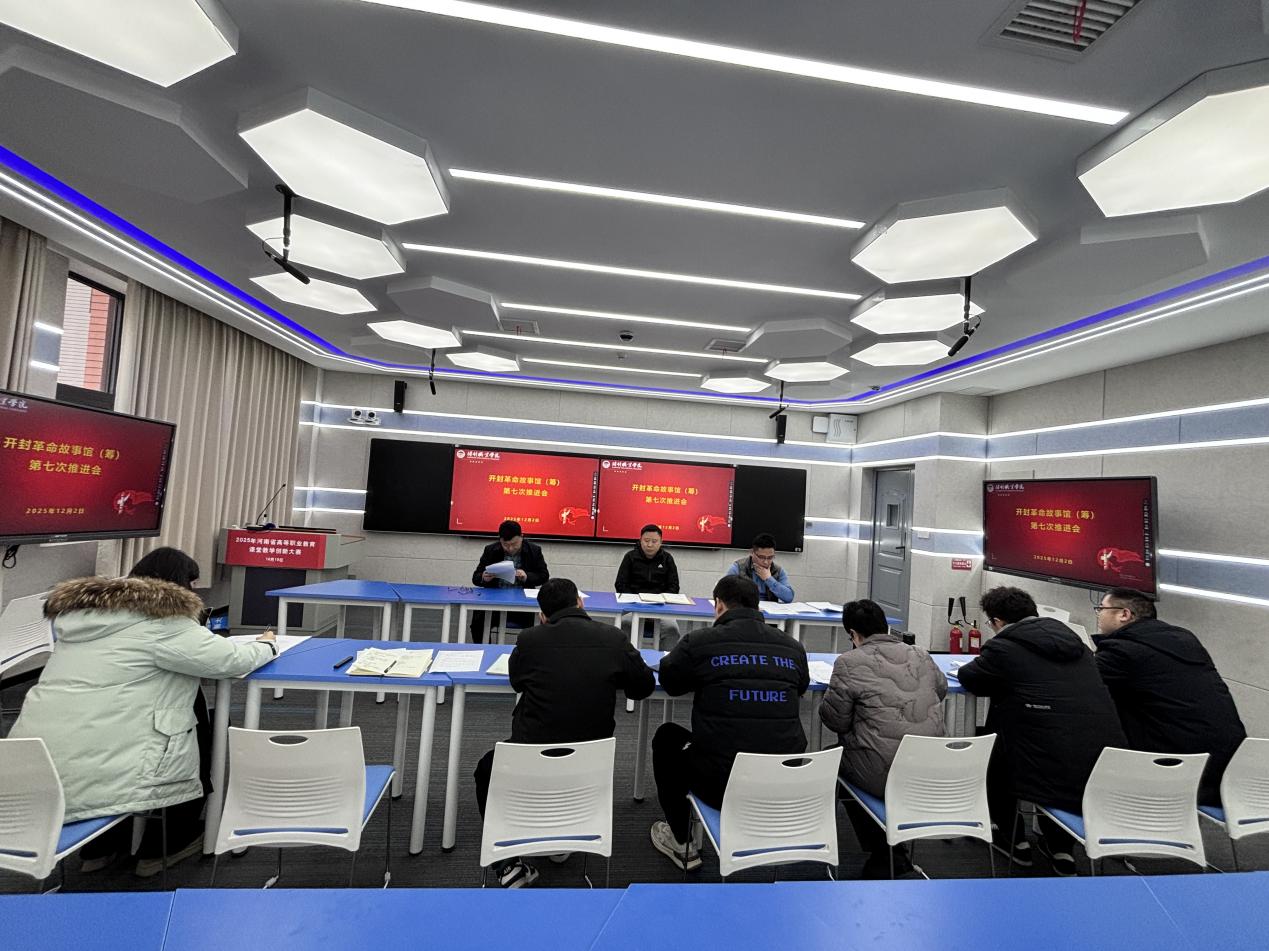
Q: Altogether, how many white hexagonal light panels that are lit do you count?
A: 12